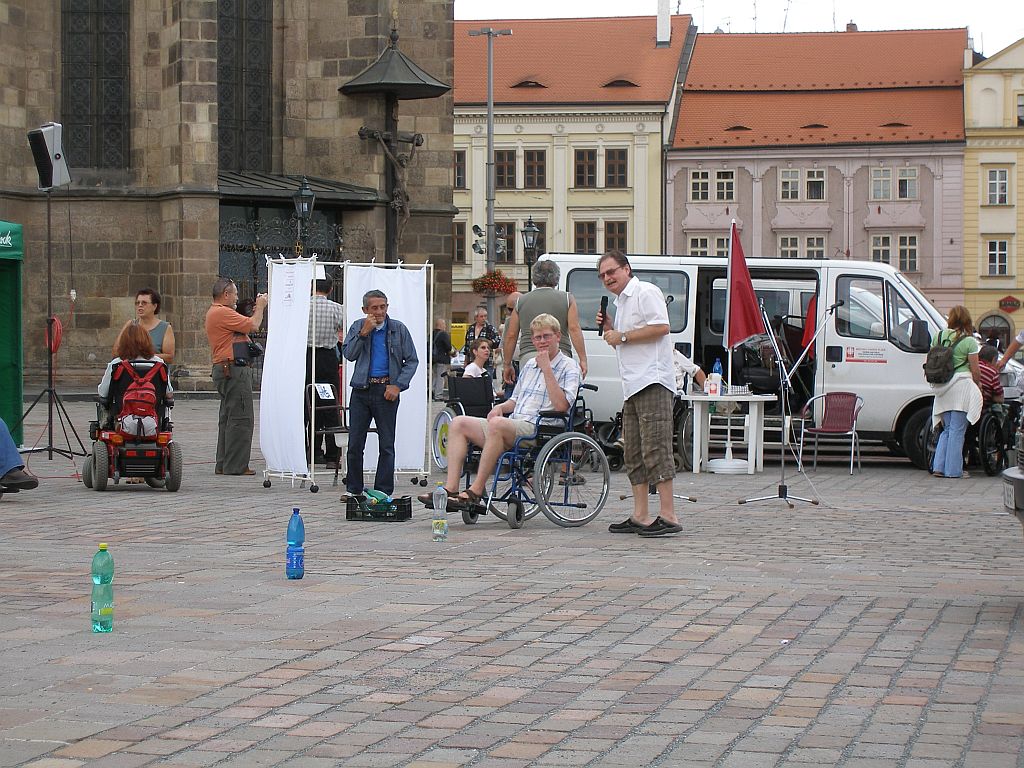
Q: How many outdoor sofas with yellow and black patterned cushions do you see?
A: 0